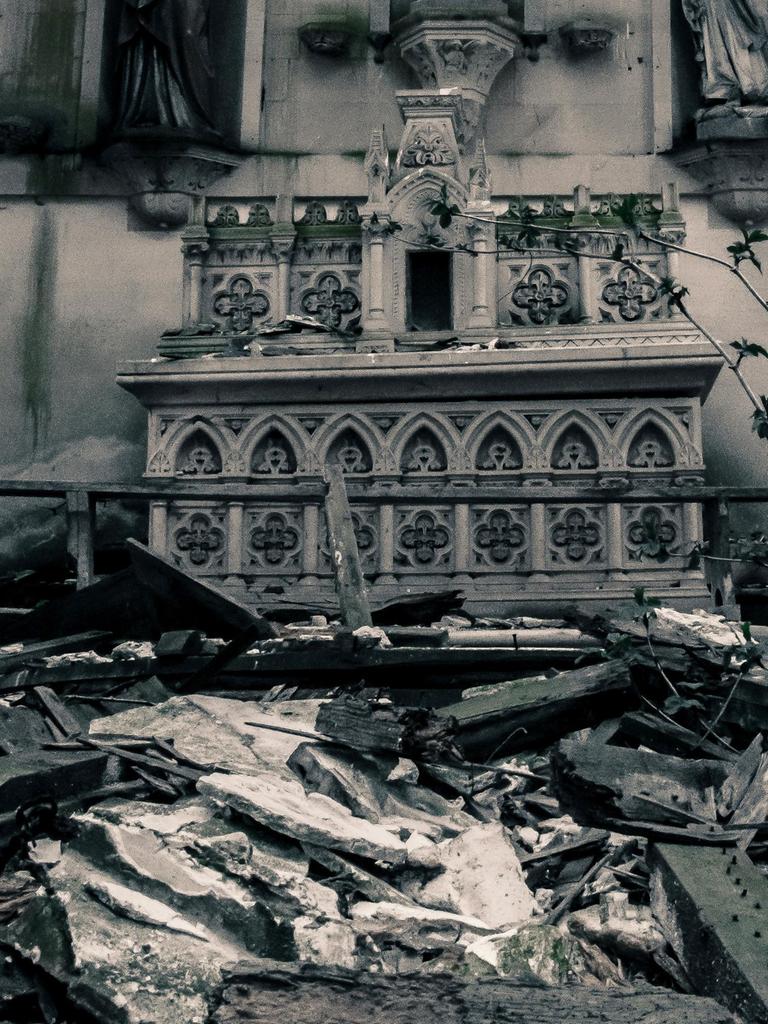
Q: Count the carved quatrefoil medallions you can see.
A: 11